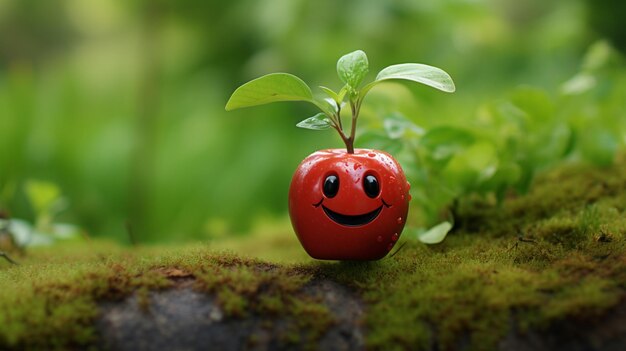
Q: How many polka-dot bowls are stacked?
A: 0